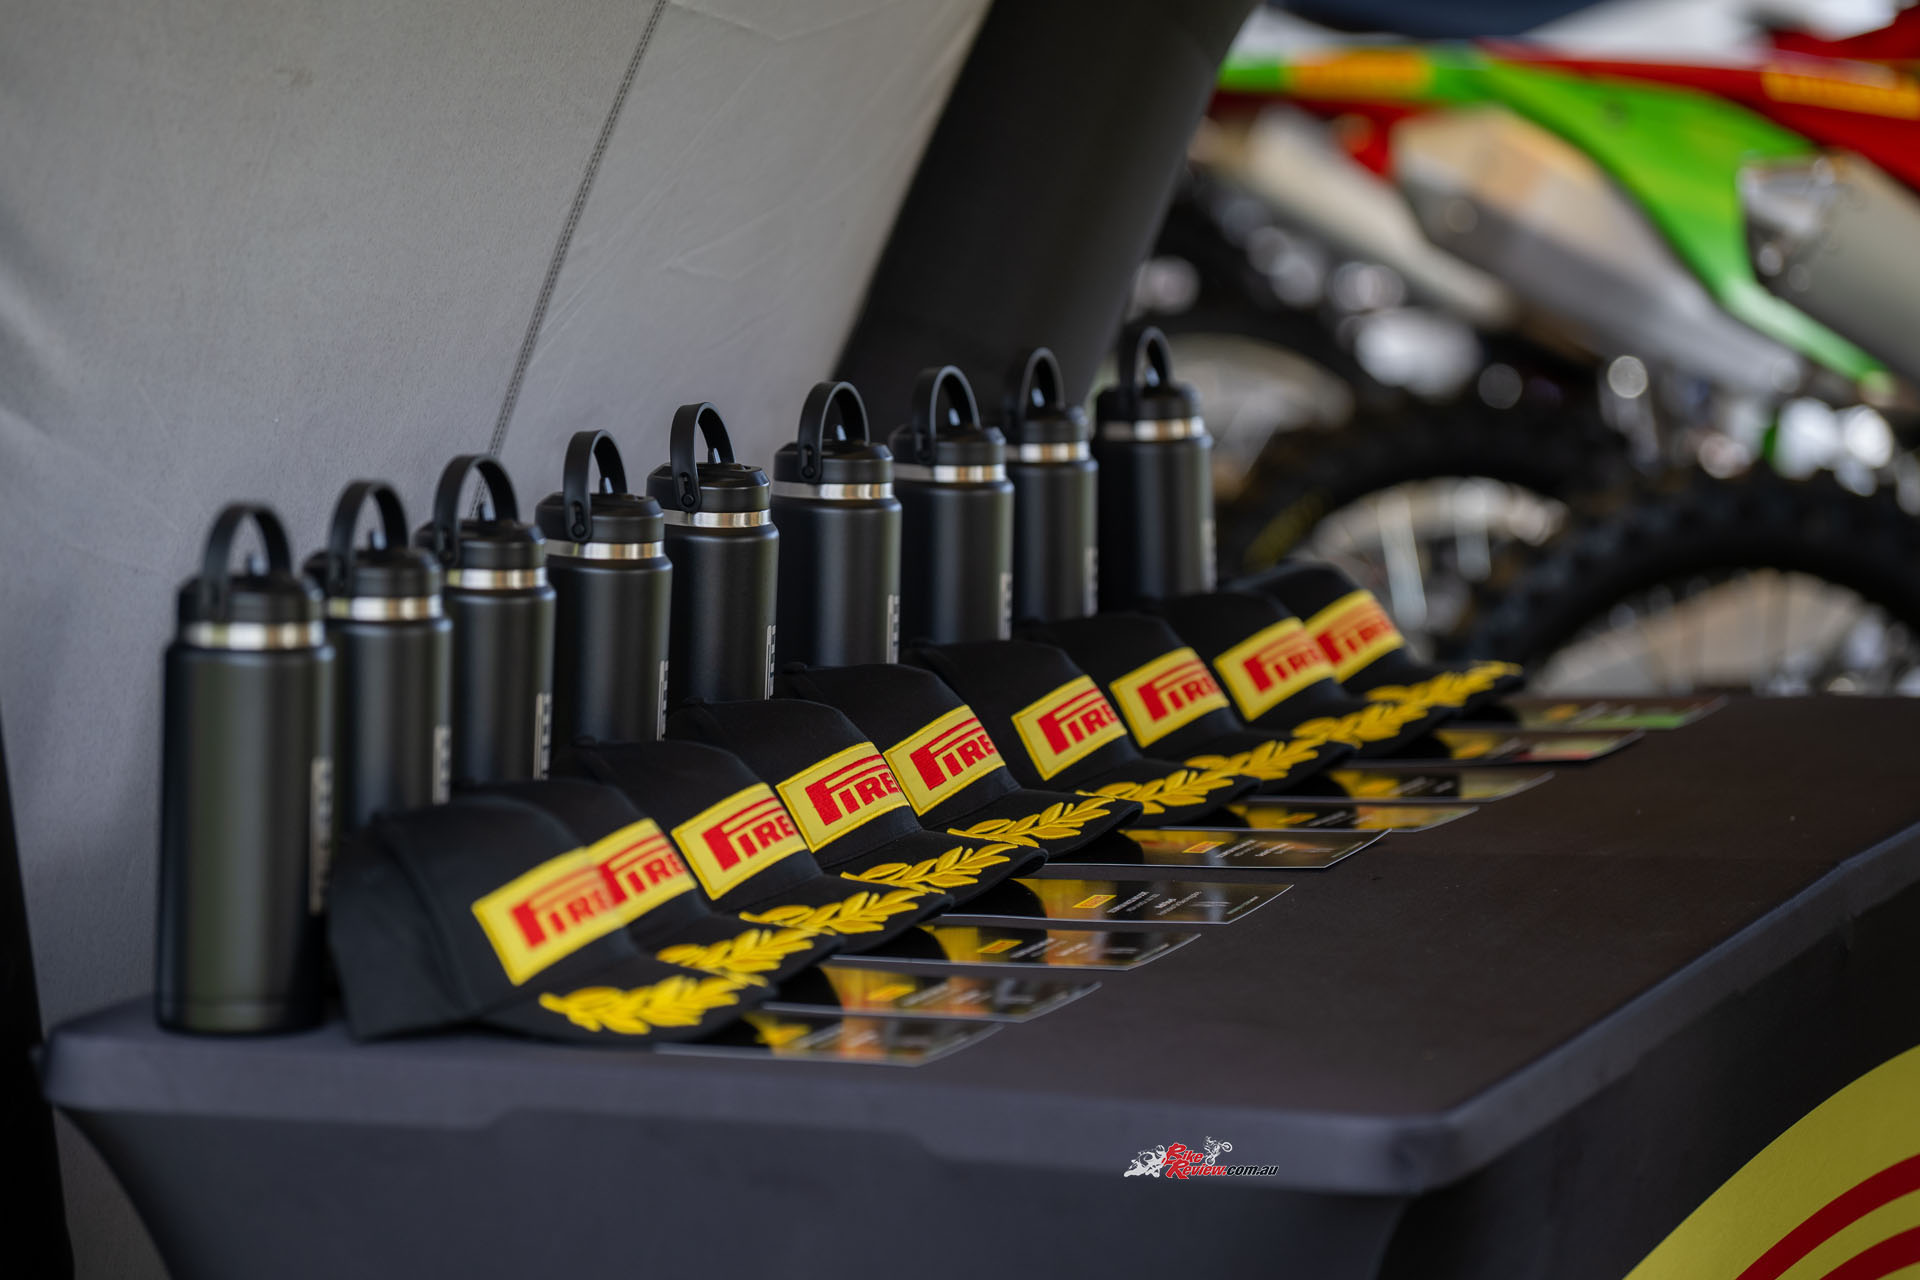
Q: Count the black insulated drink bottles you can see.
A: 9